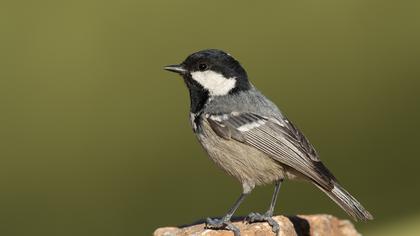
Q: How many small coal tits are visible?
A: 1